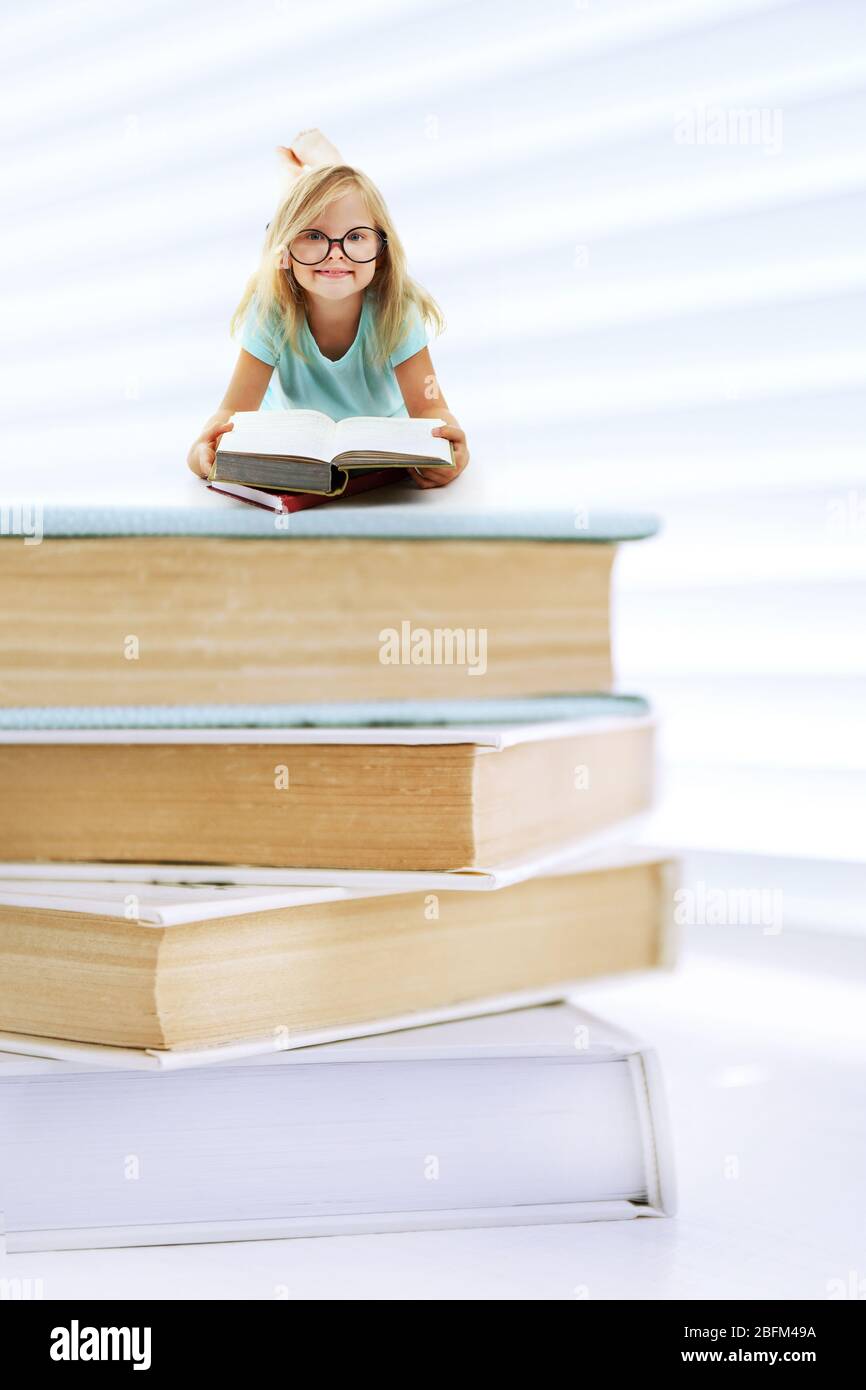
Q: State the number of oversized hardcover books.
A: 4